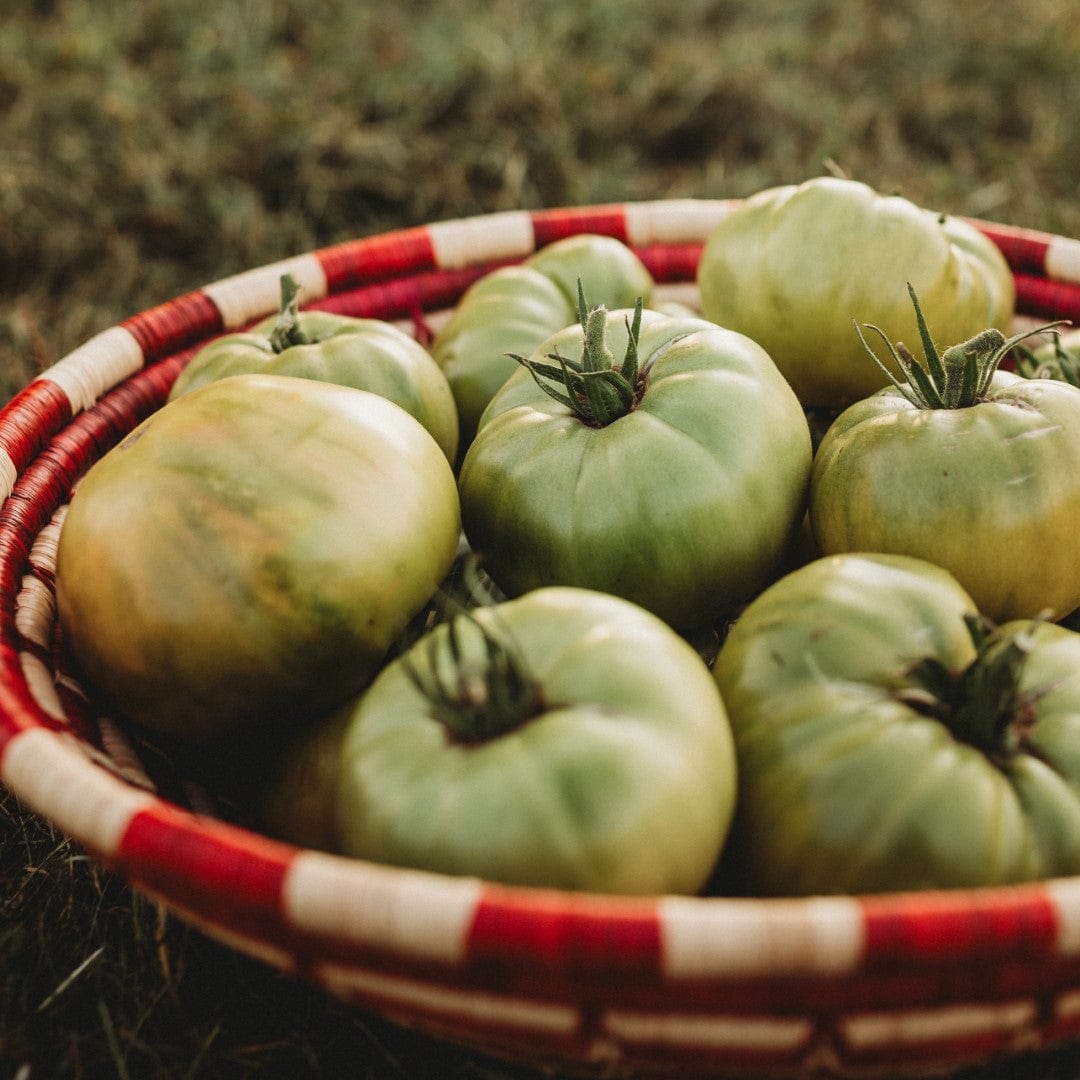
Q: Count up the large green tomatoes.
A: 8